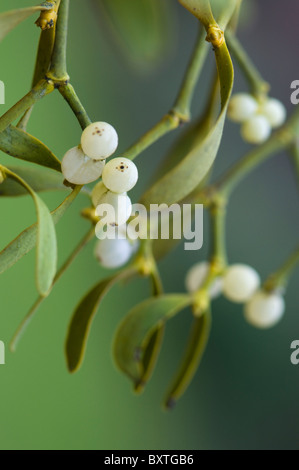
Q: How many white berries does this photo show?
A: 12